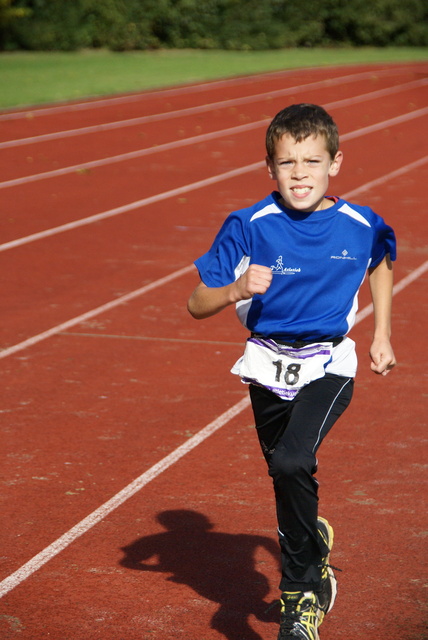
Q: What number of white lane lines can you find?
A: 6